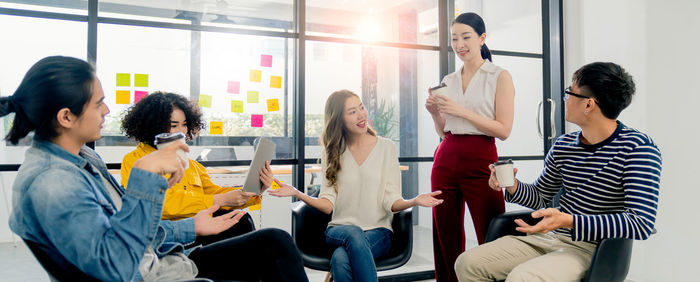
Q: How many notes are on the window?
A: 14